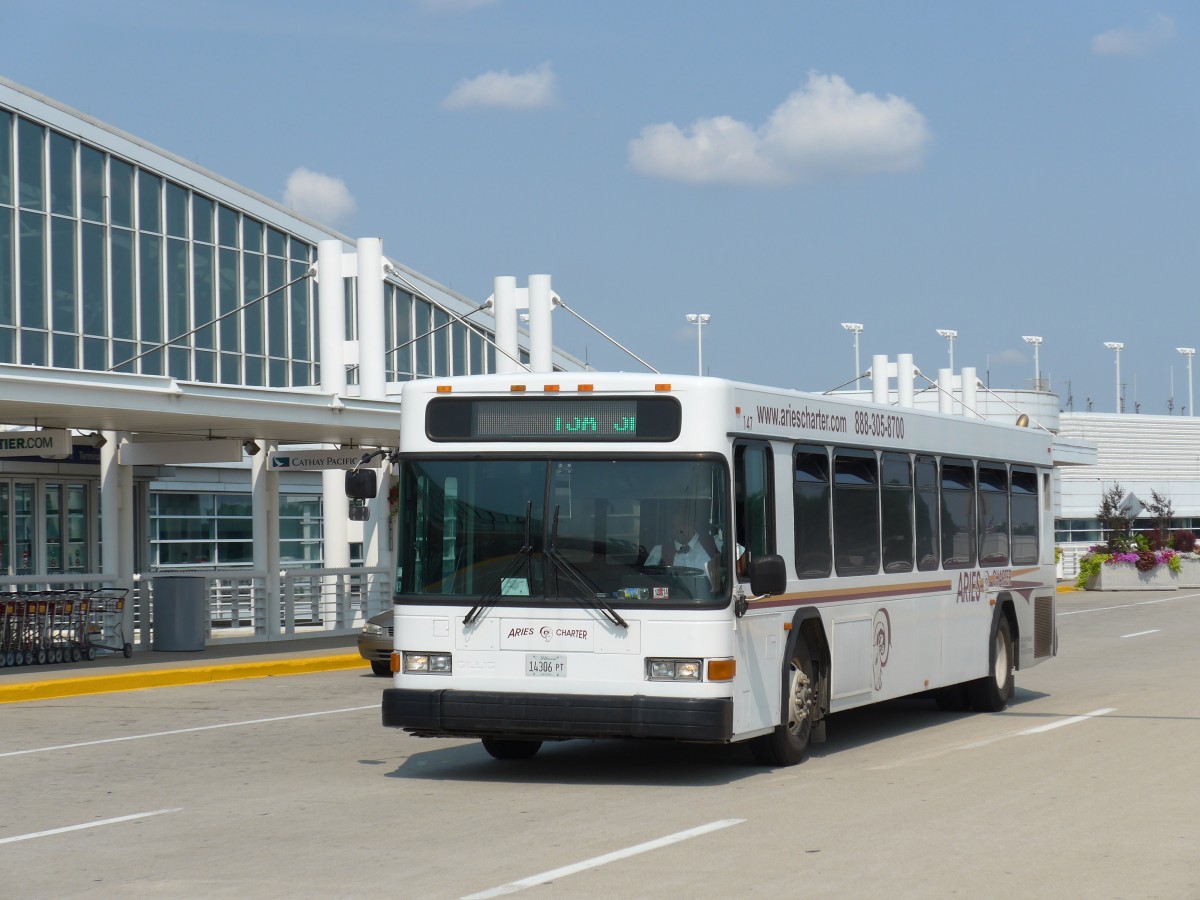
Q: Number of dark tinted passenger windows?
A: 7